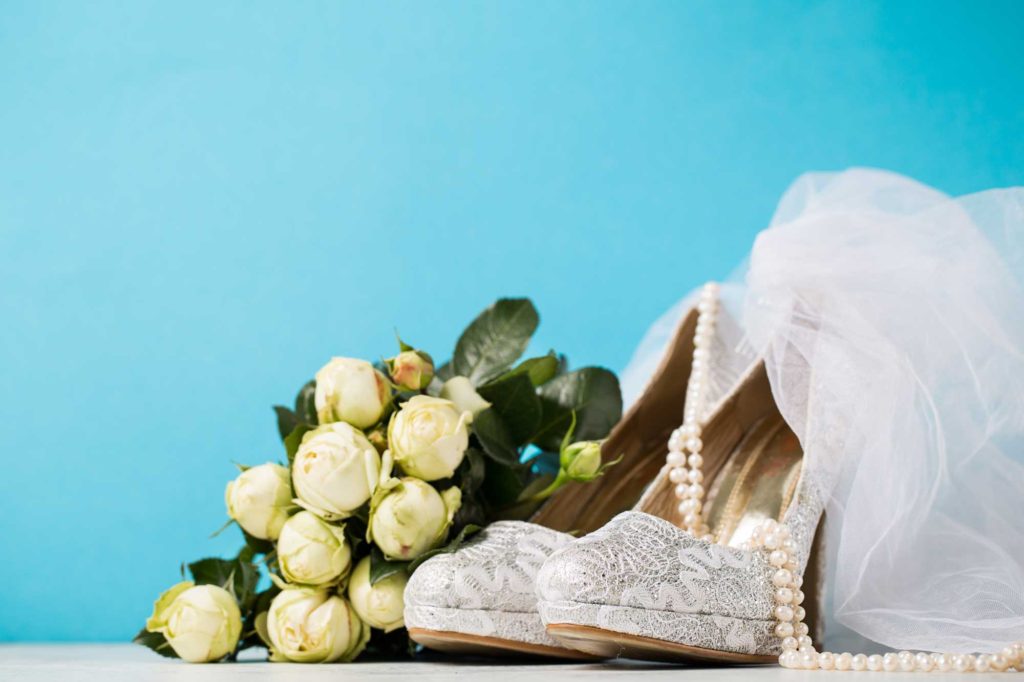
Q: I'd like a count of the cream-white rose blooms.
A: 9